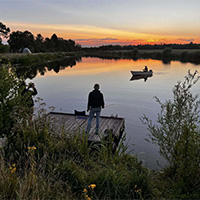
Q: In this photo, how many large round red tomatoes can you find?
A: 0